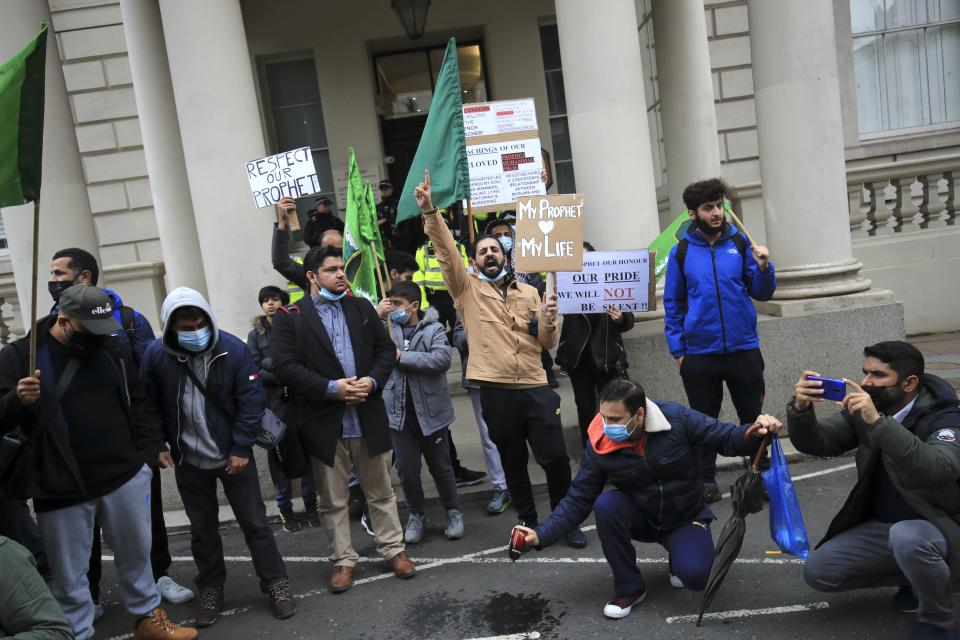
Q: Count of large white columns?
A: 6